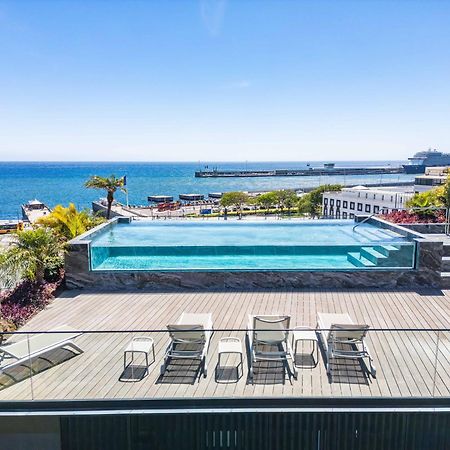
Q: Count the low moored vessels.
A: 3